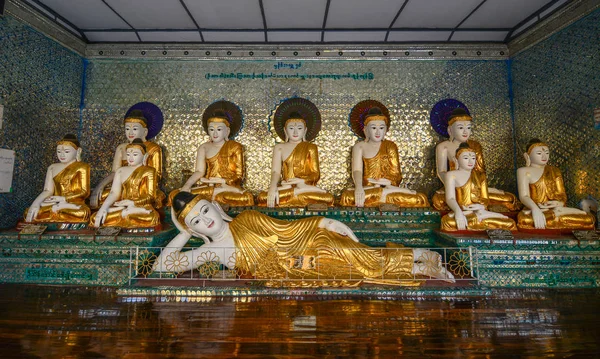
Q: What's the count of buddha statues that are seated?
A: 9